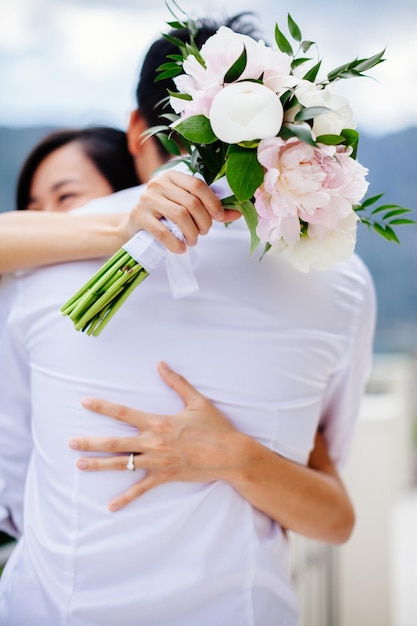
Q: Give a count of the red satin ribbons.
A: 0